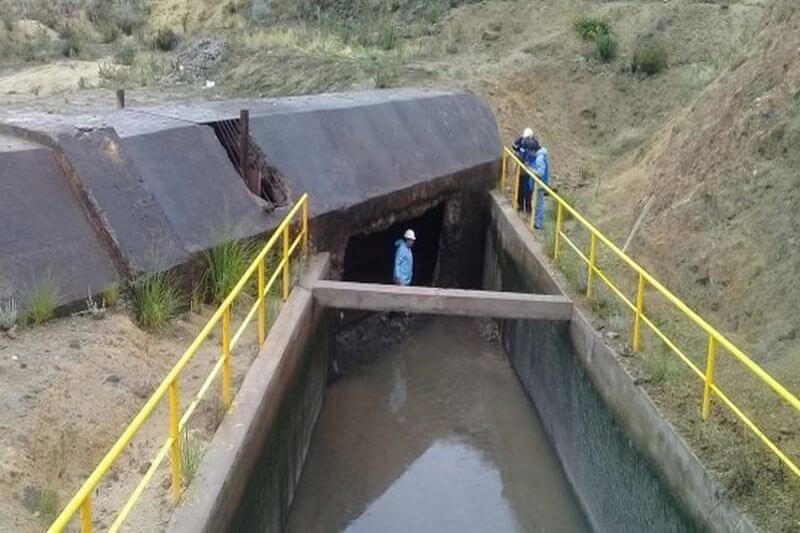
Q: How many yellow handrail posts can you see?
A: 13